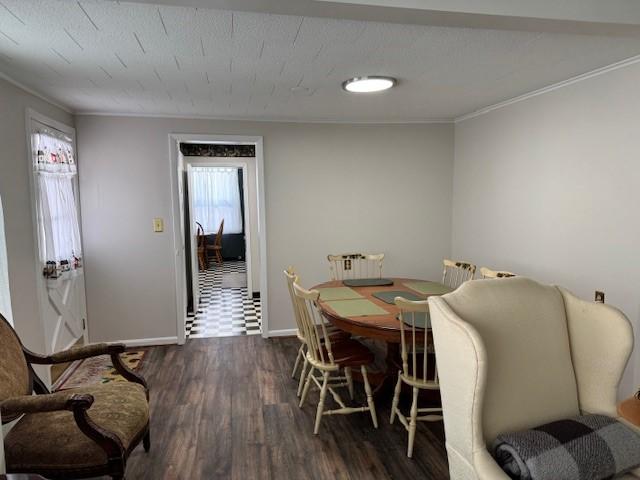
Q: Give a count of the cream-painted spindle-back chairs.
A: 6